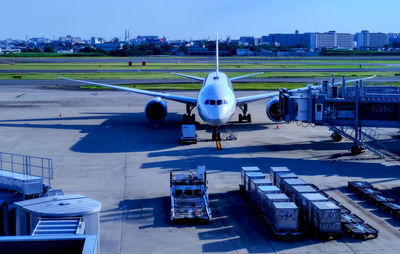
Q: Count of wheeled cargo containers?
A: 12